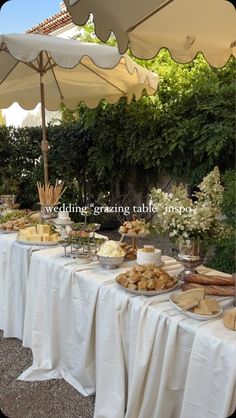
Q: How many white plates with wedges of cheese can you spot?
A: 2